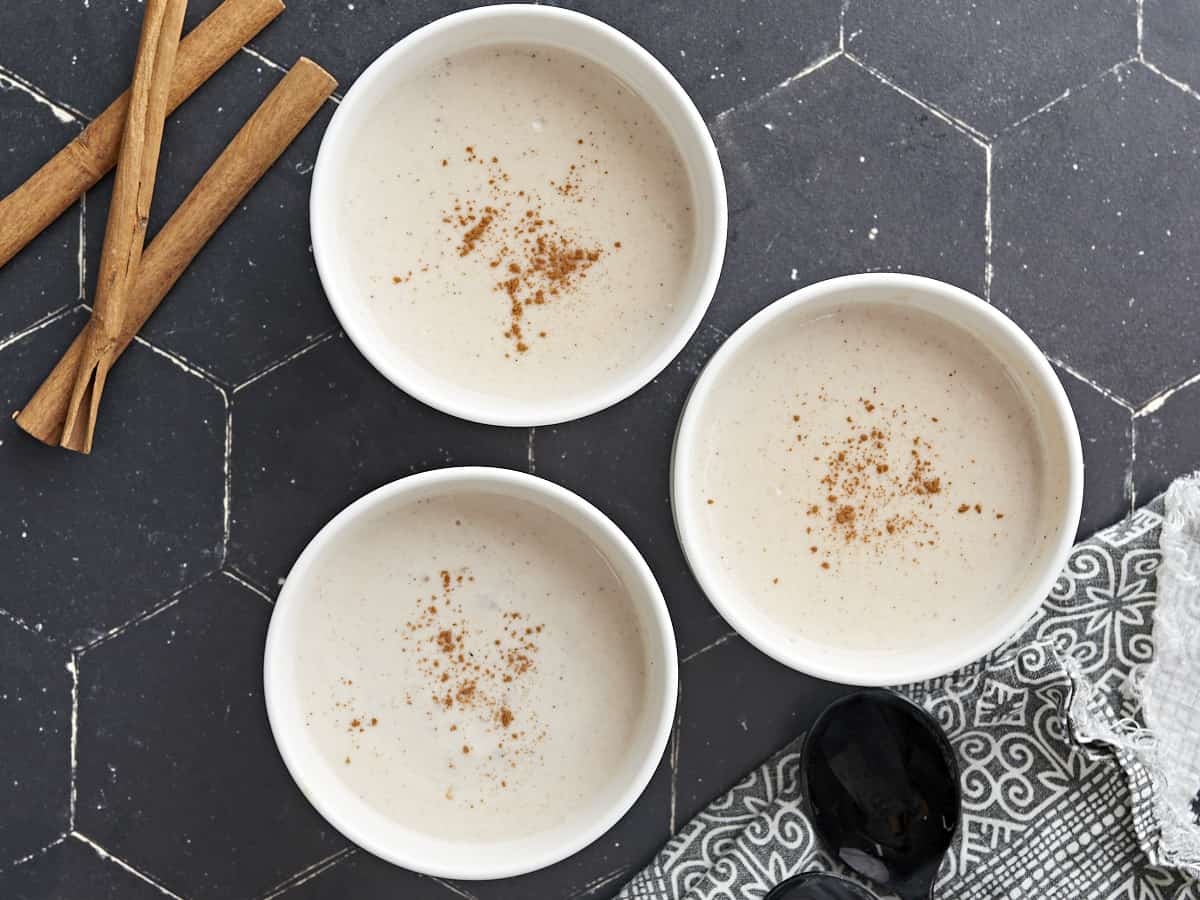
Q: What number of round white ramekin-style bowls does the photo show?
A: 3